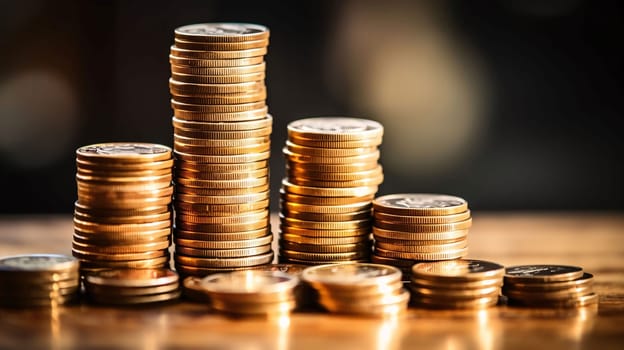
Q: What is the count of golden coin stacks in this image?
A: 10